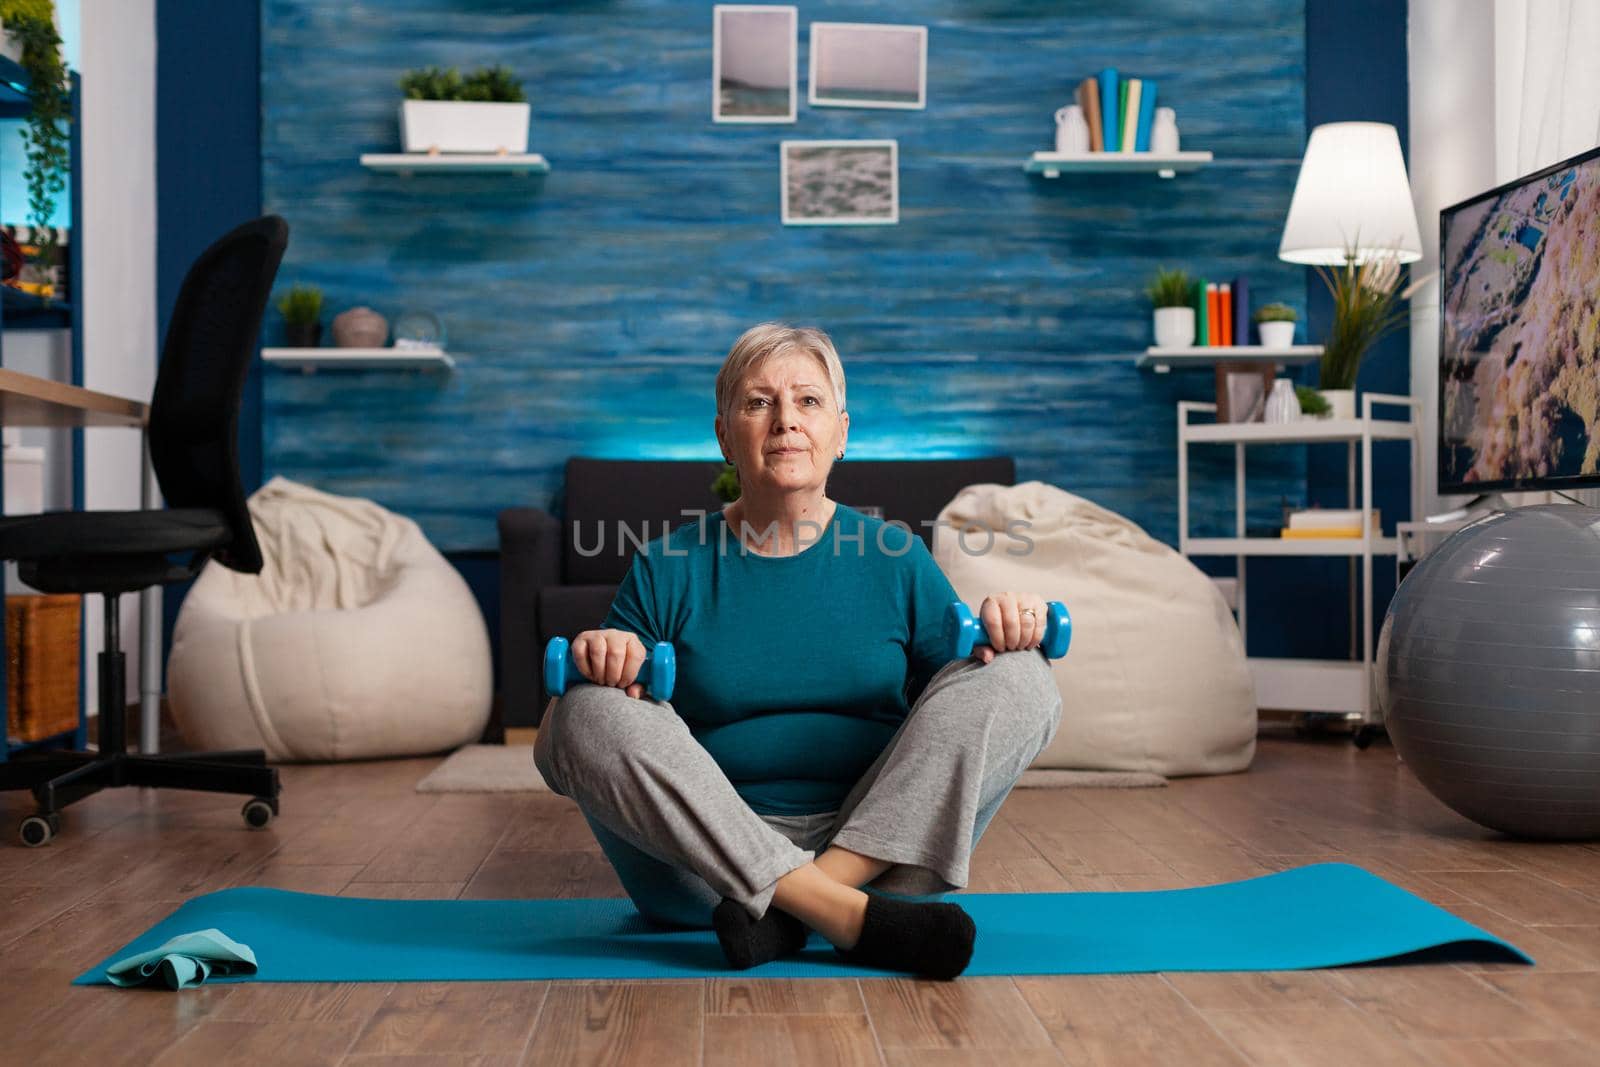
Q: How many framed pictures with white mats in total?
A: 3